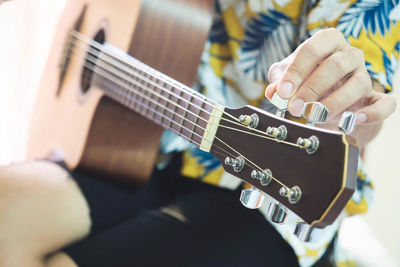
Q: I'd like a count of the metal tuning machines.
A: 6